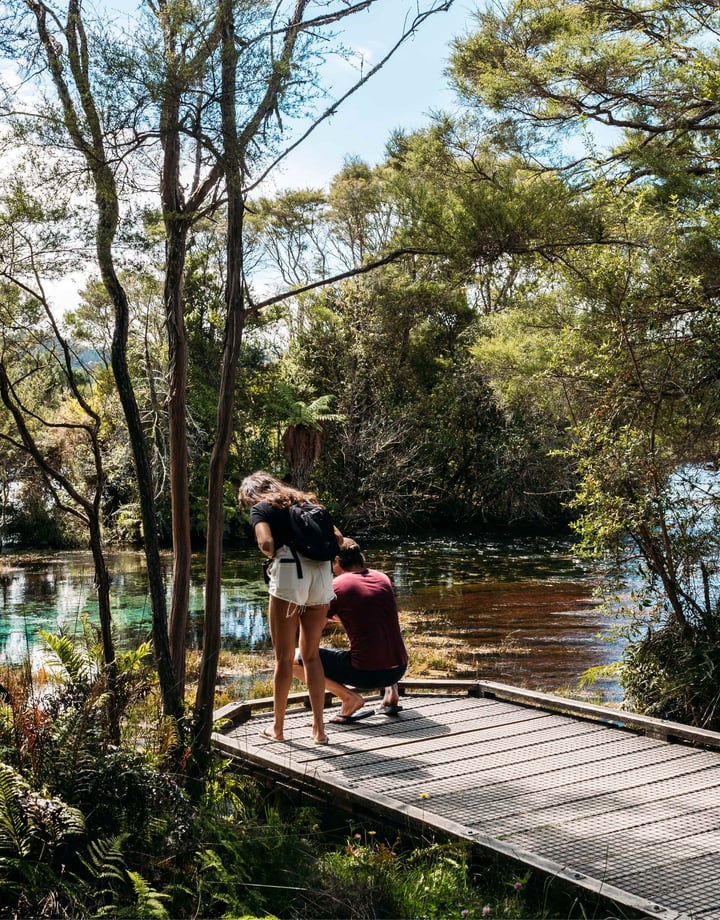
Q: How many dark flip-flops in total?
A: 2